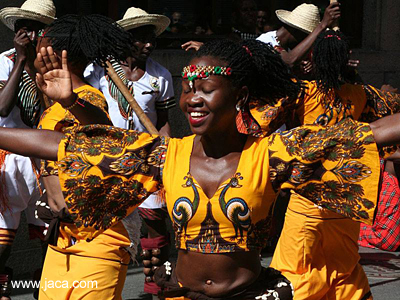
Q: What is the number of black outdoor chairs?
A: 0